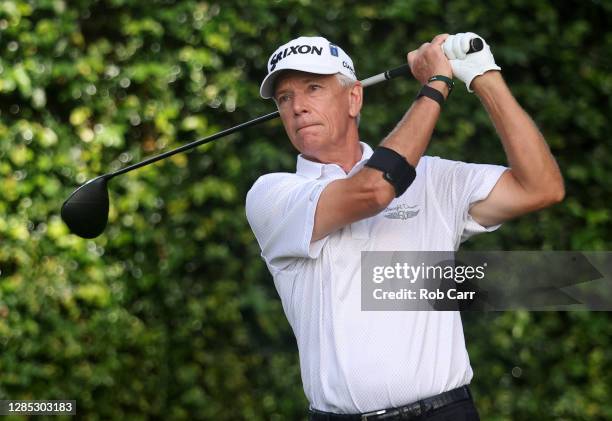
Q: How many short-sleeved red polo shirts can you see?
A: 0